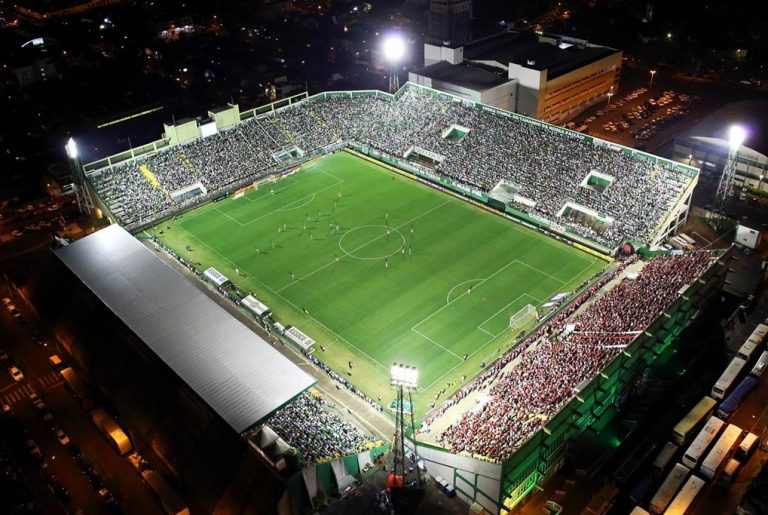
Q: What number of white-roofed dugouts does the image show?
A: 3